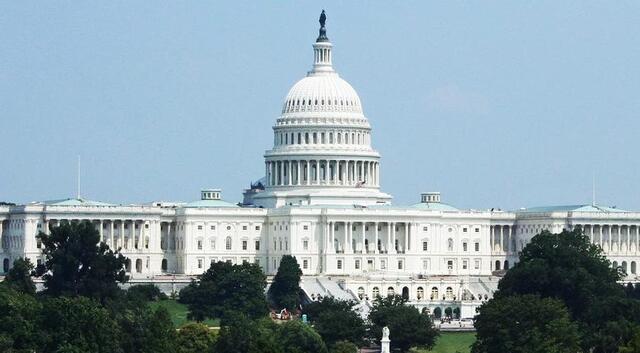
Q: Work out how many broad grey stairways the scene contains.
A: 2